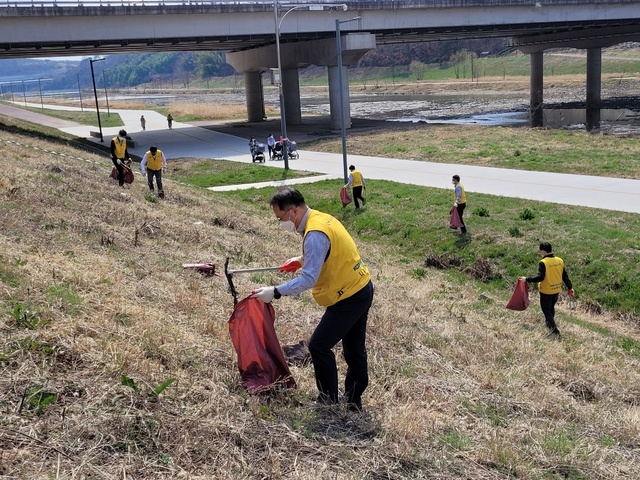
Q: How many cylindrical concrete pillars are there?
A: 5